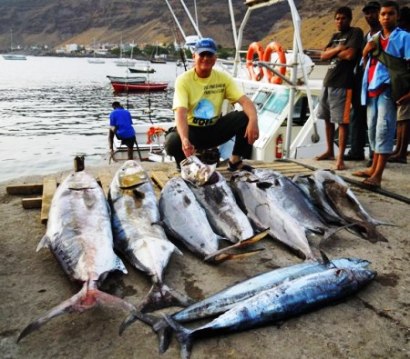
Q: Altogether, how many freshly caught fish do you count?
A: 10